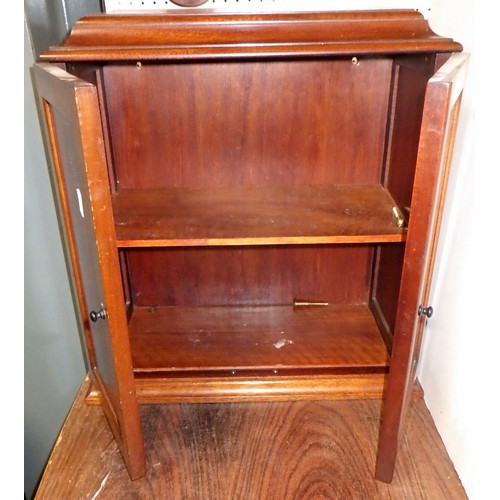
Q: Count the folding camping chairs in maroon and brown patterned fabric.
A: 0